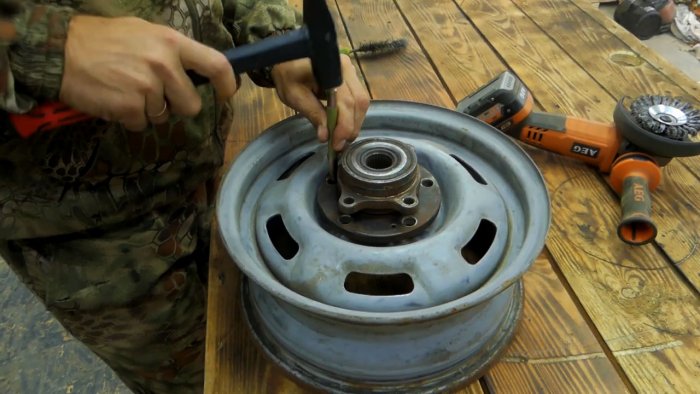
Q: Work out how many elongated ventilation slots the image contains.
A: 5